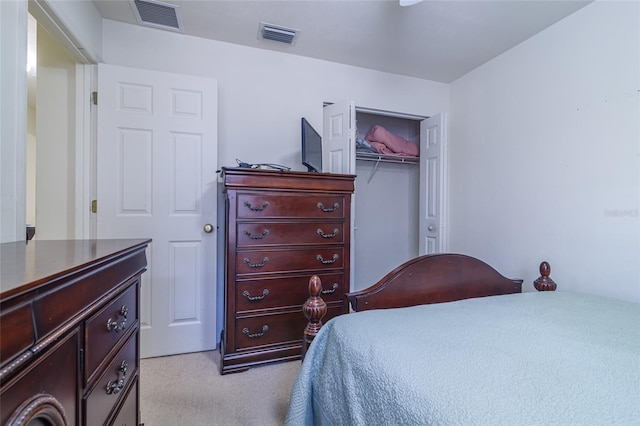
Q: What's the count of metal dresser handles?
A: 11